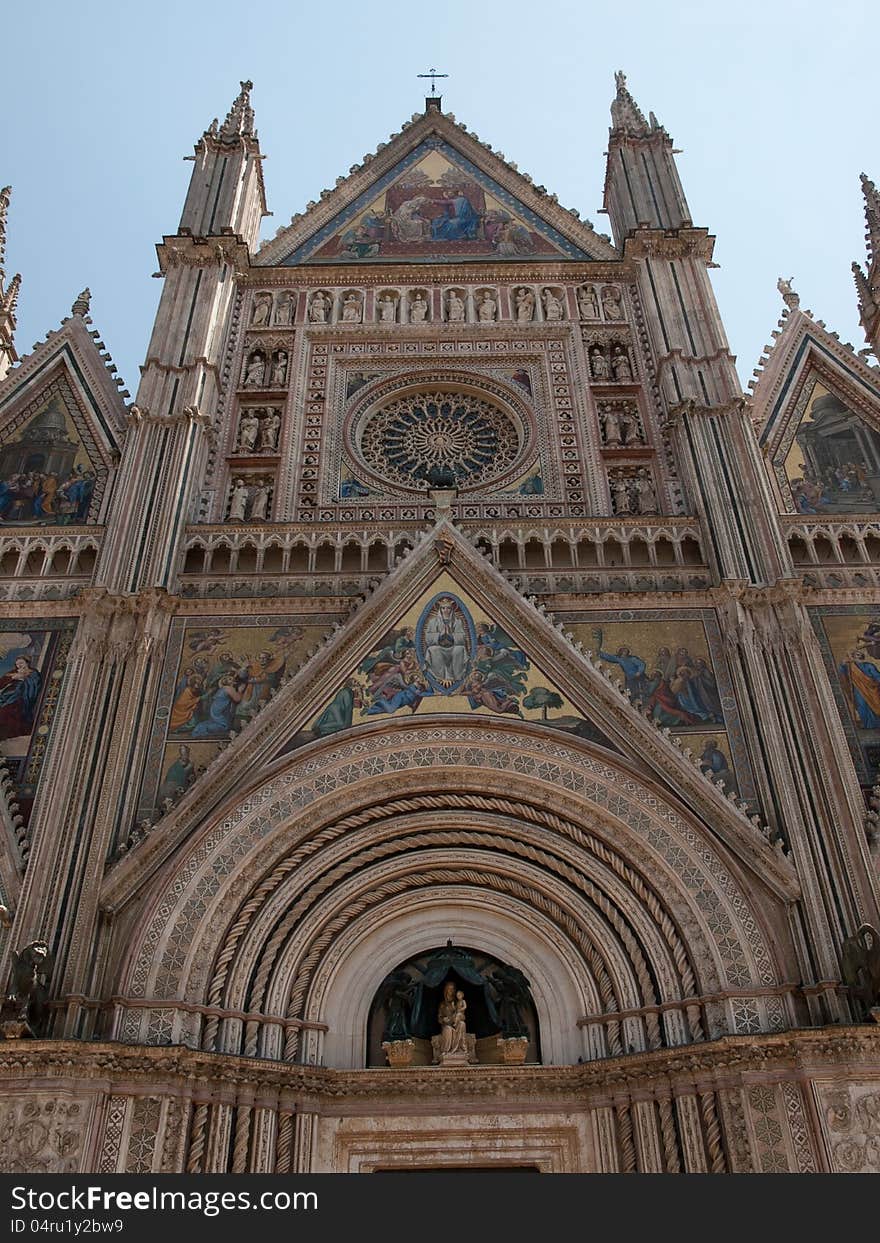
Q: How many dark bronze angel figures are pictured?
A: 2